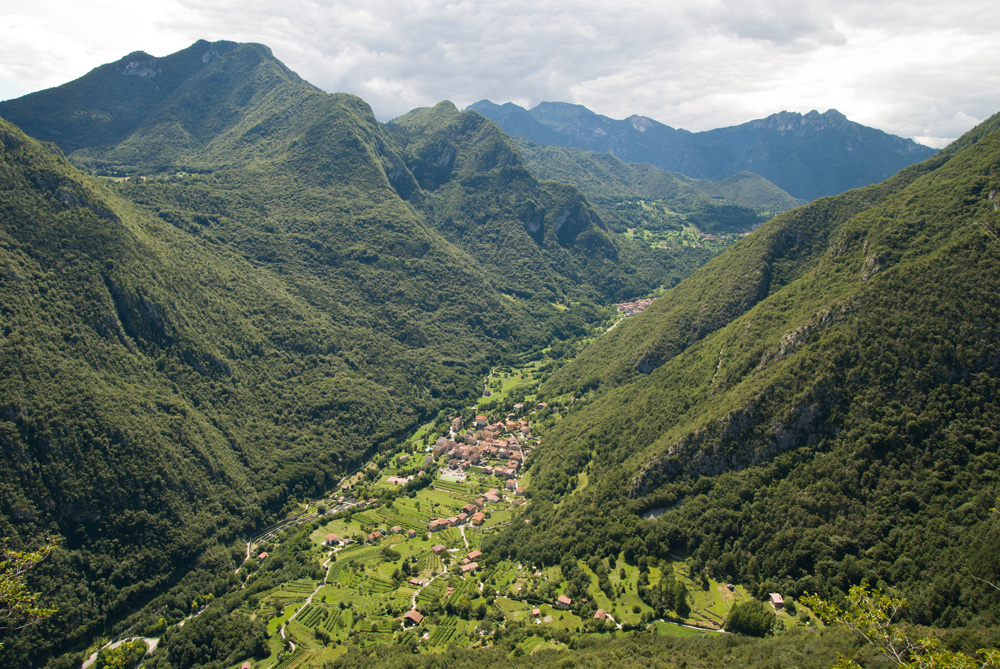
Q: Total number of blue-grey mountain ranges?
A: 1